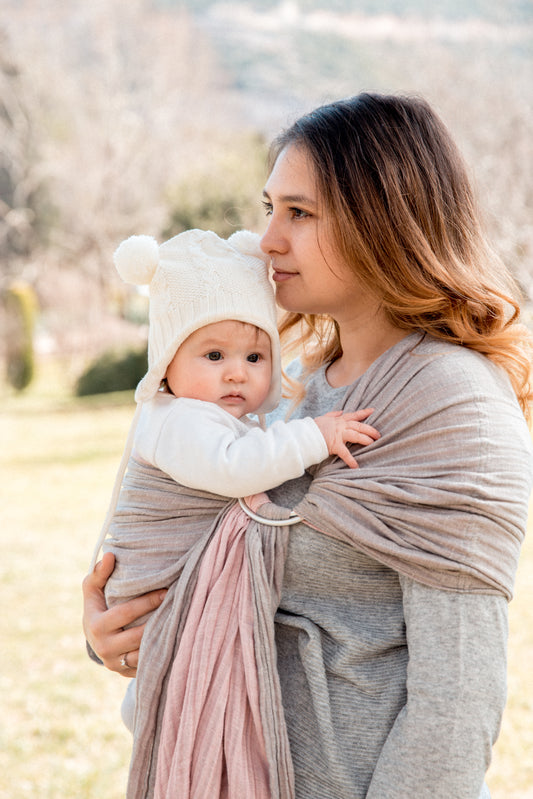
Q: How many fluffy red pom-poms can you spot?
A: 0